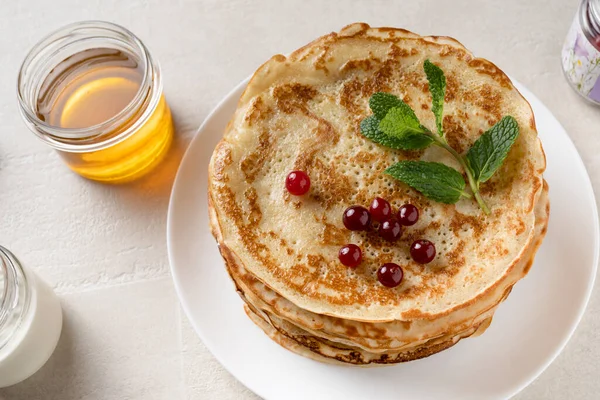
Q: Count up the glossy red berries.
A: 8